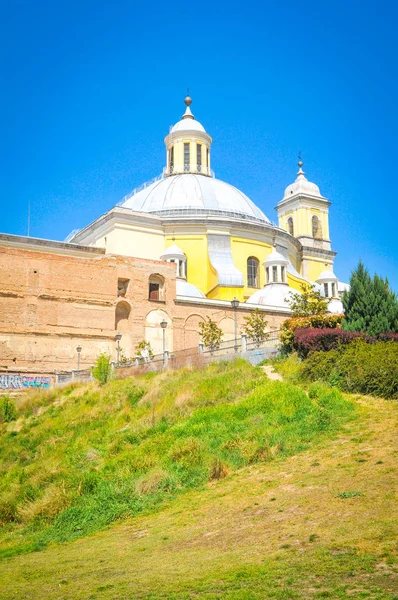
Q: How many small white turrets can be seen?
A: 3